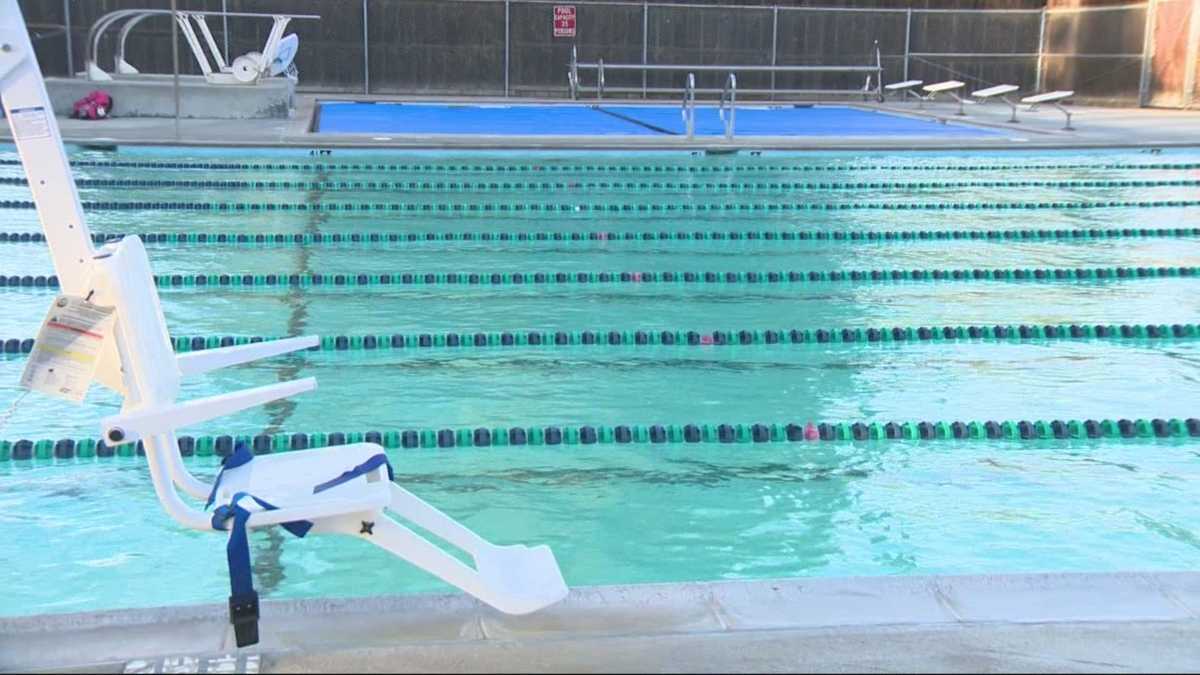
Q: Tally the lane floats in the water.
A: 7